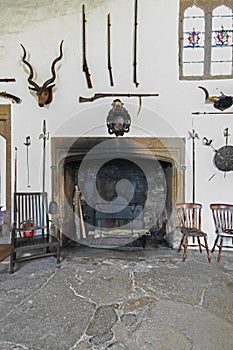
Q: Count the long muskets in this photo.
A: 4